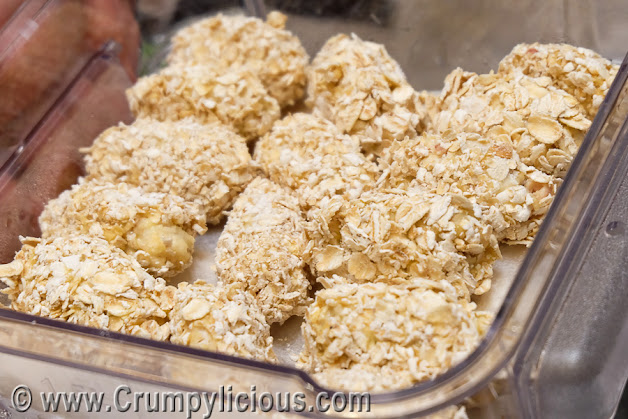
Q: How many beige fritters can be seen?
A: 14